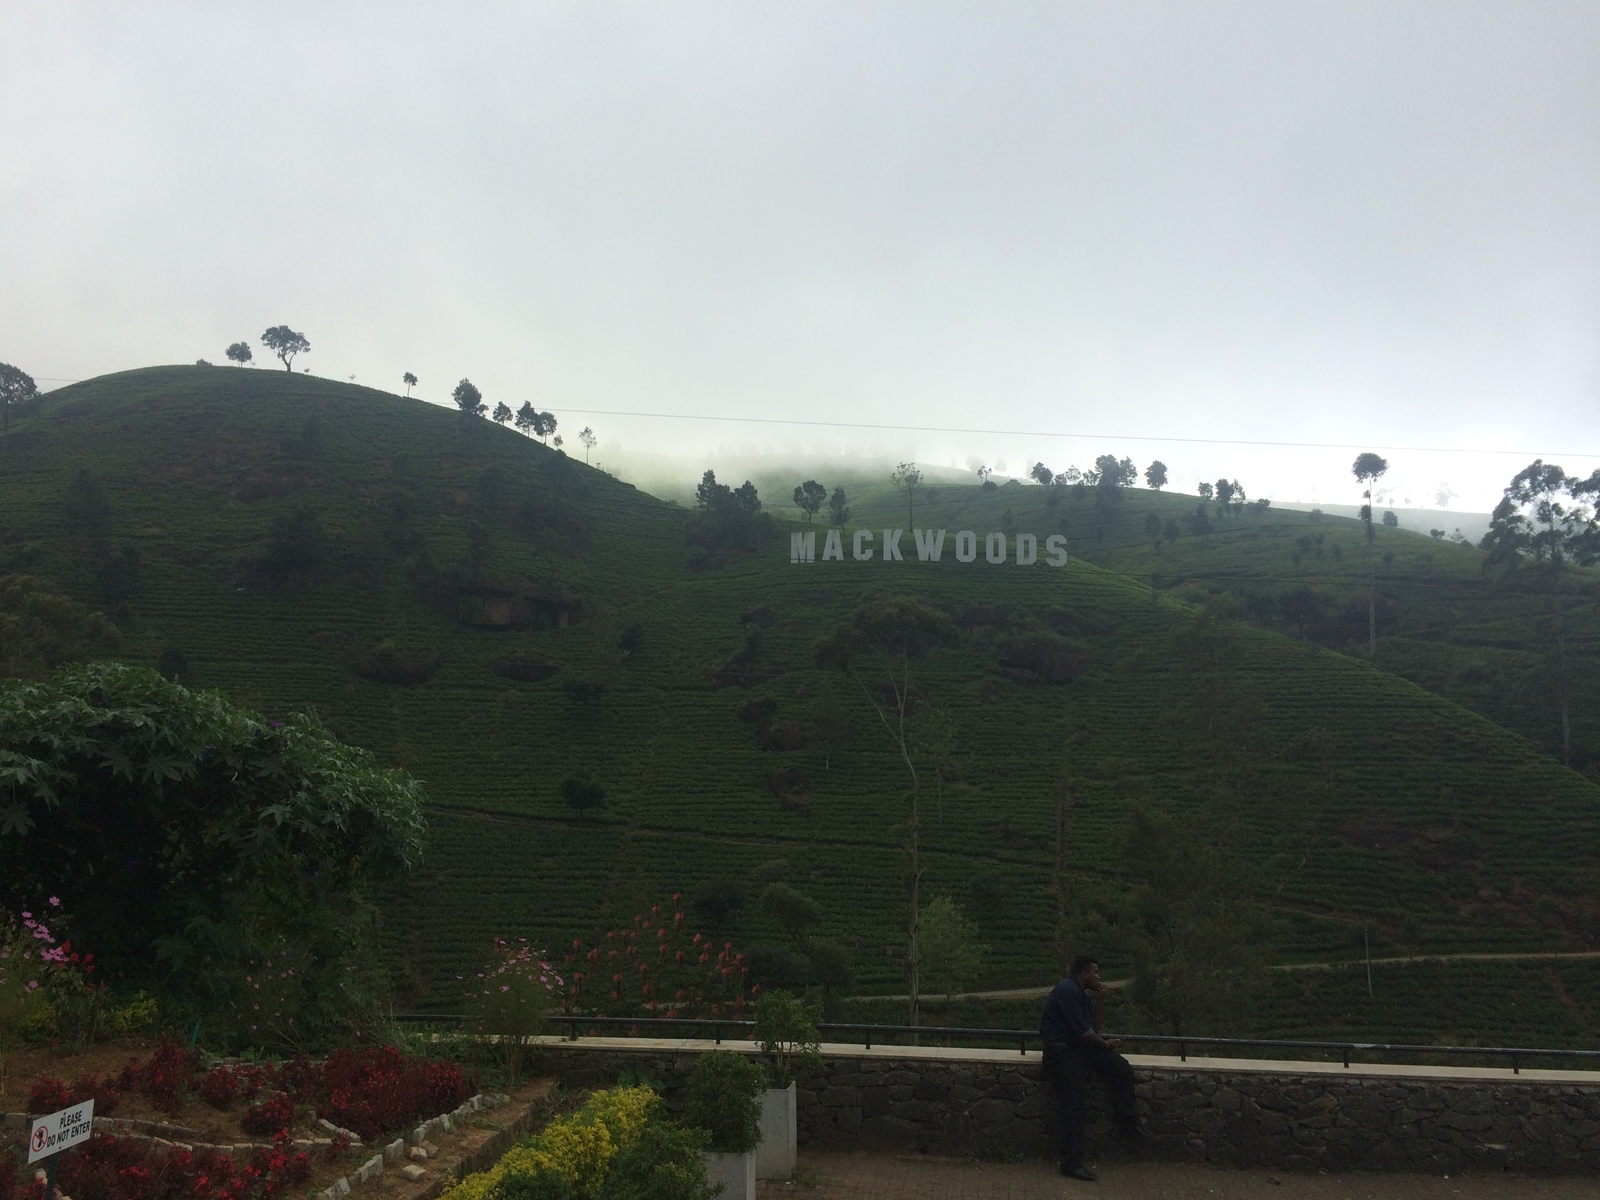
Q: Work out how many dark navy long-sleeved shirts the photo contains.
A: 1